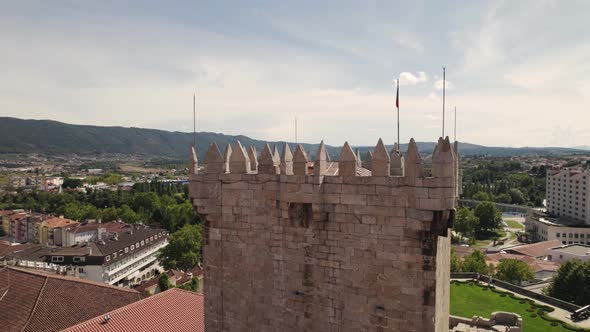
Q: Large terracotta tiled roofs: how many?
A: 2